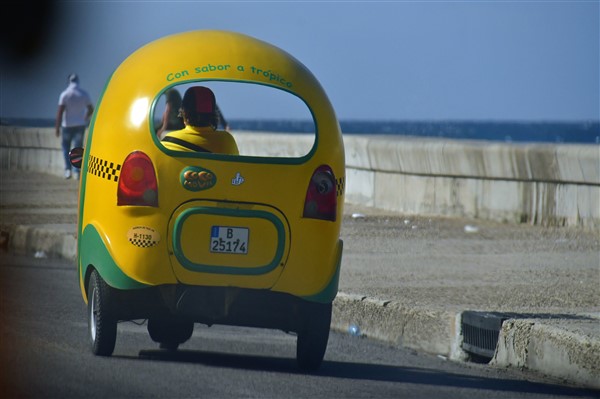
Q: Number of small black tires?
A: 3